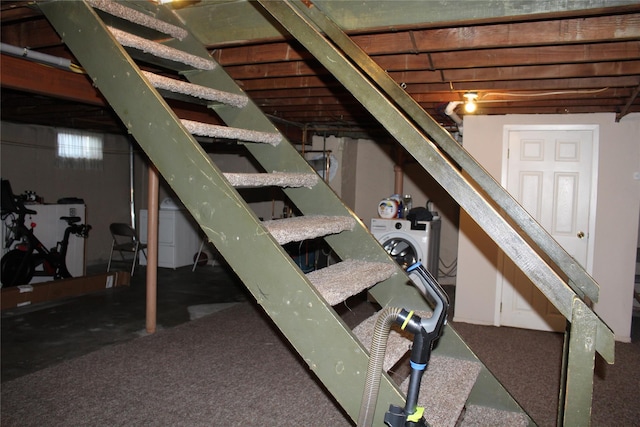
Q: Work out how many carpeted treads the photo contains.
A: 10